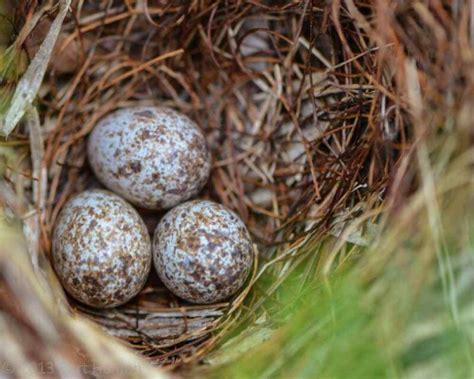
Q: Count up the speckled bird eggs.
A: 3